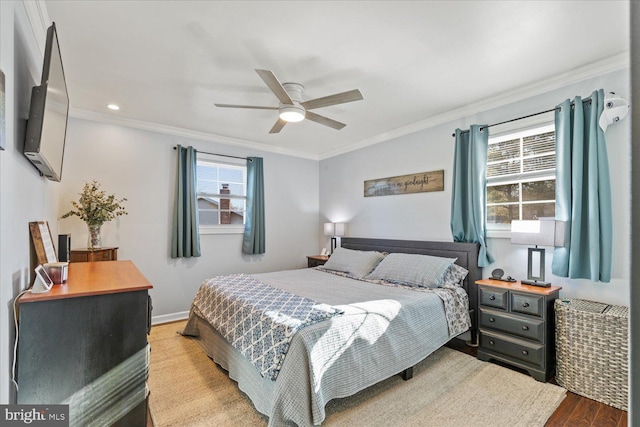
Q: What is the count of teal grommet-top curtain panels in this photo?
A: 4